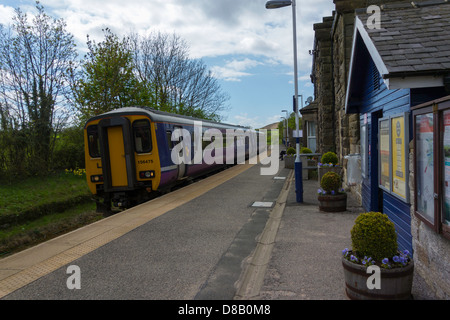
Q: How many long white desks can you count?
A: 0